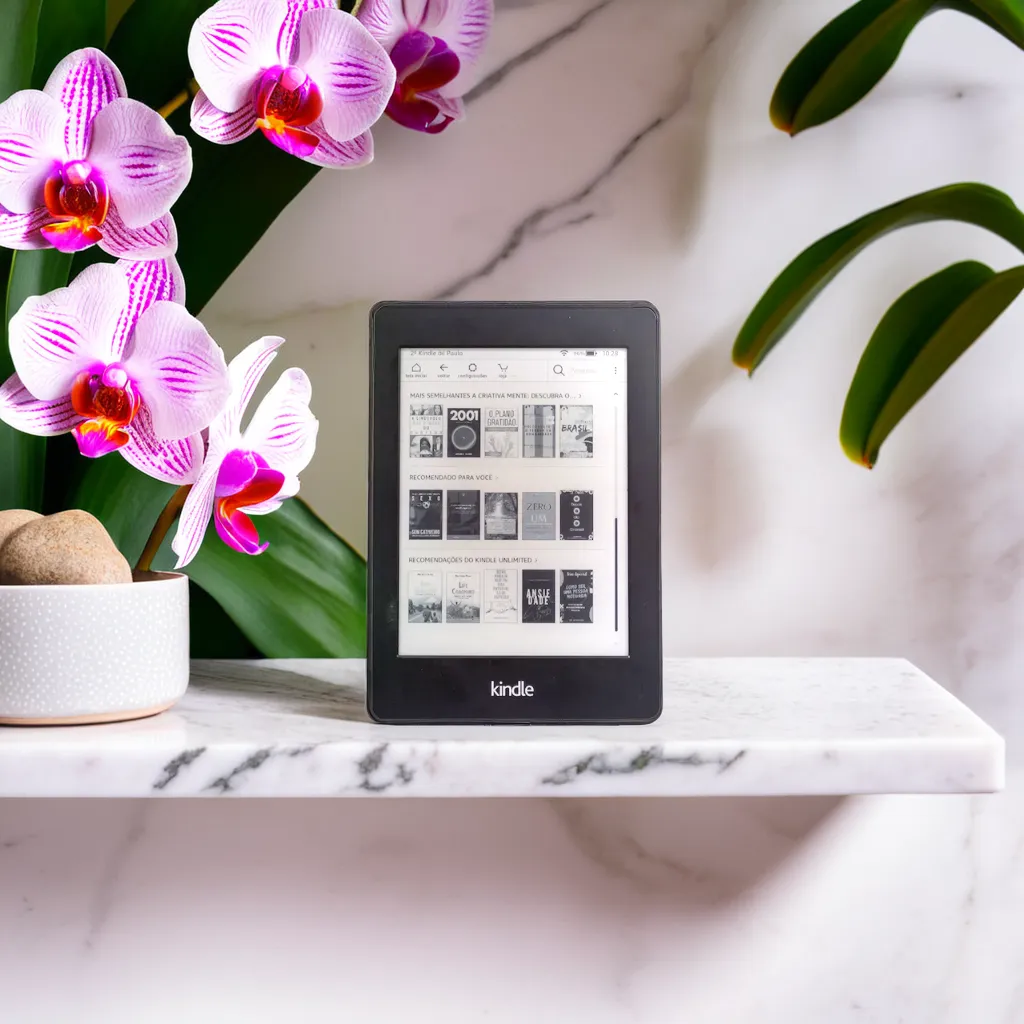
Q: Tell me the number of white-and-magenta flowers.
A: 5